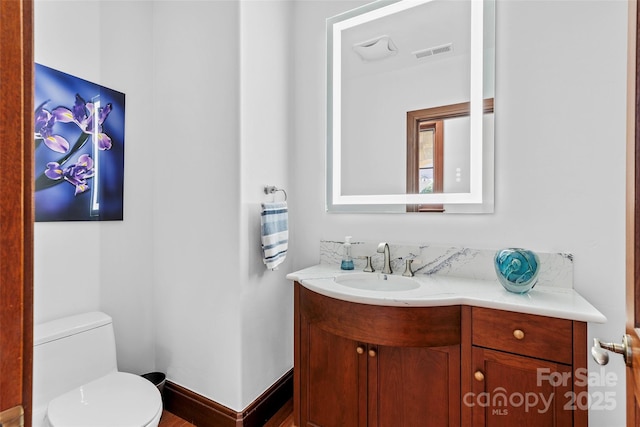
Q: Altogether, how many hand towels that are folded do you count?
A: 1